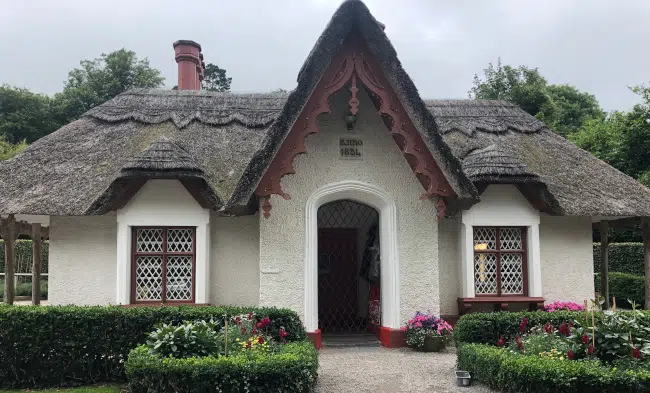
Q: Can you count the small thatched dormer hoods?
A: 2